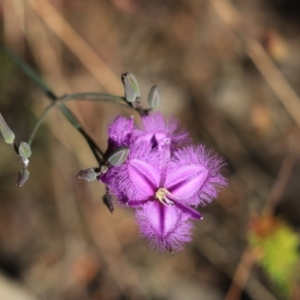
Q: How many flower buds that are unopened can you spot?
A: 8